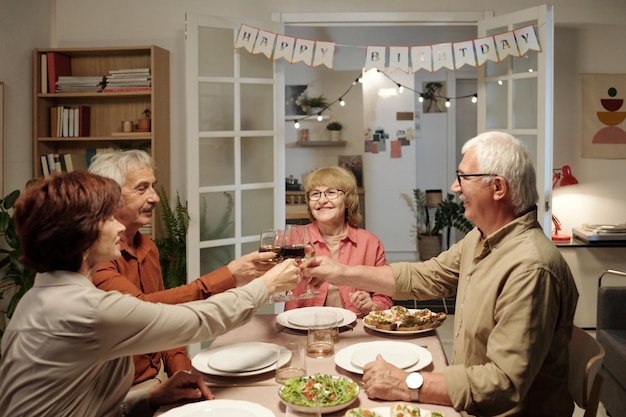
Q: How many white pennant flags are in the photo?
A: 13